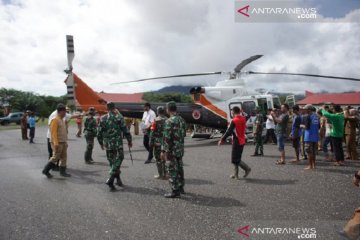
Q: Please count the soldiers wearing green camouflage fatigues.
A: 5